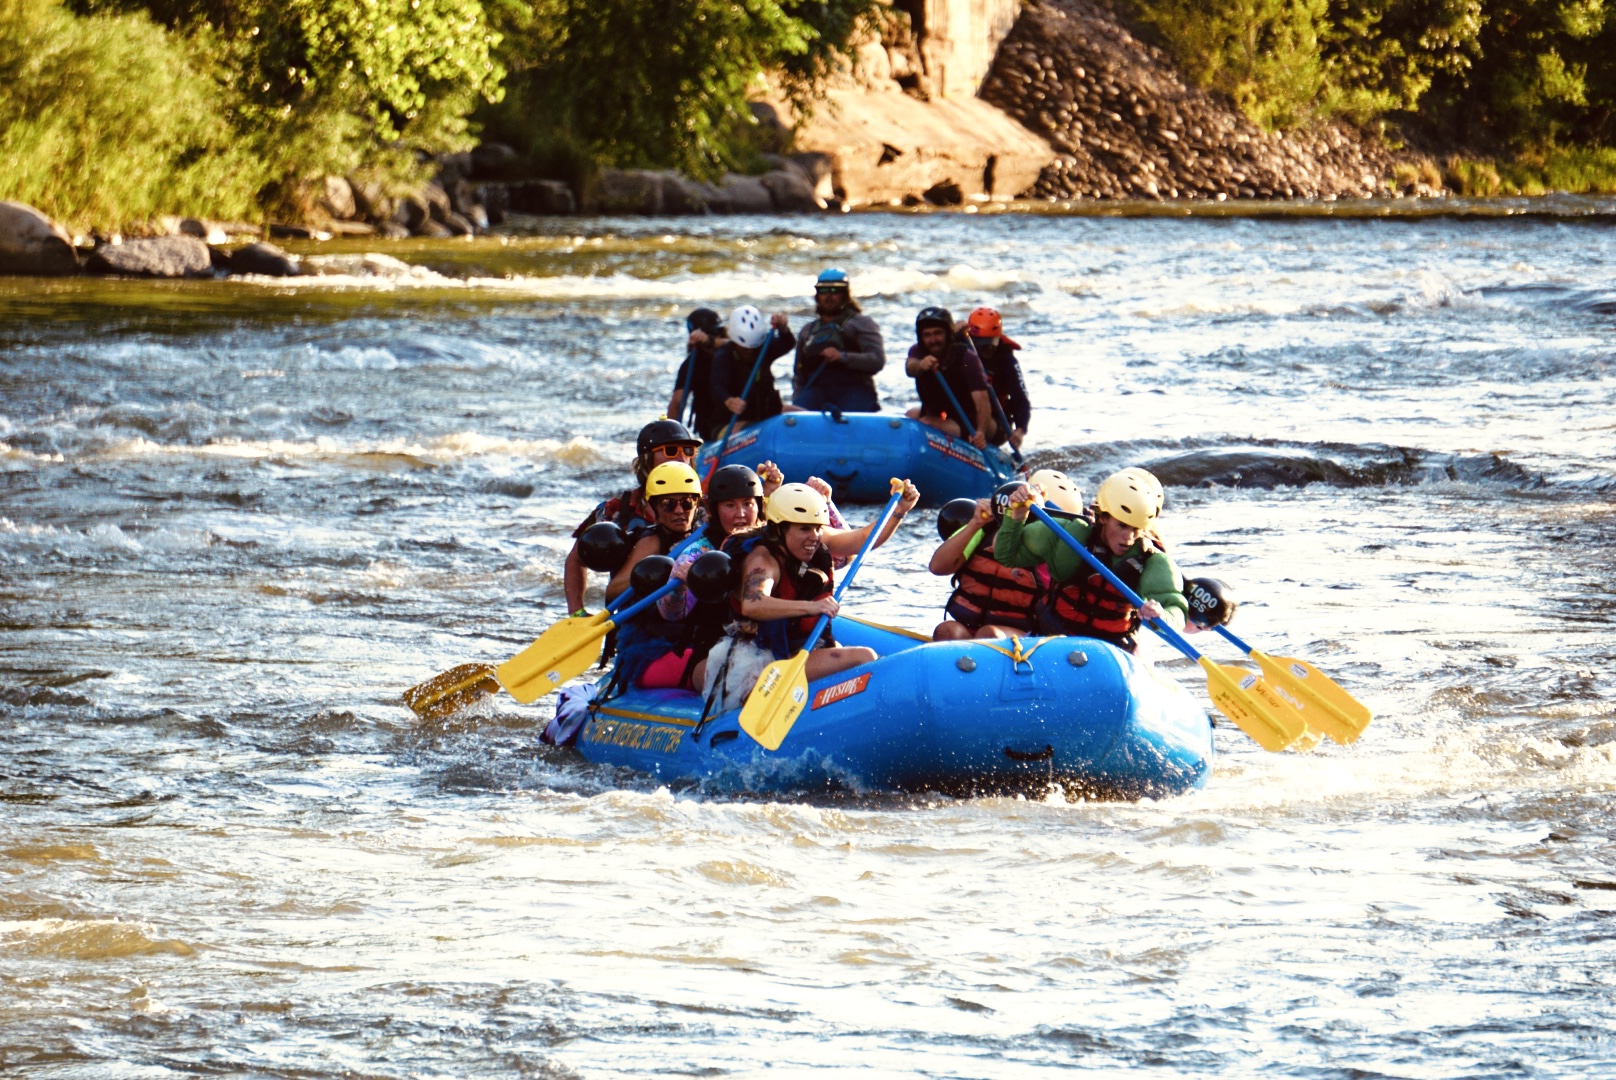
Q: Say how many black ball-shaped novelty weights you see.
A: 6